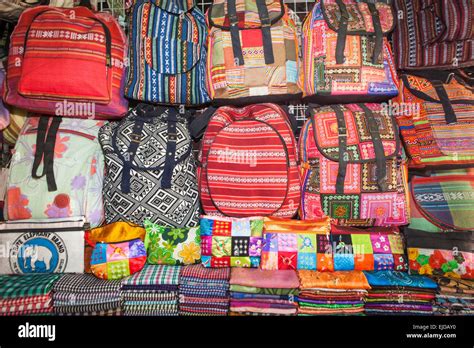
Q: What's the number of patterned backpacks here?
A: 11